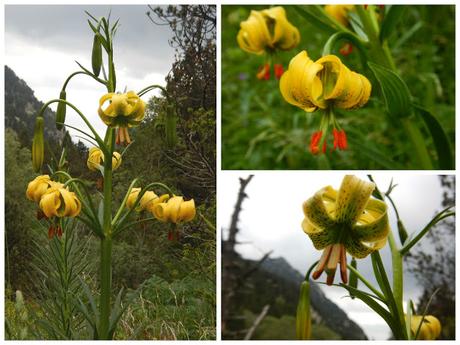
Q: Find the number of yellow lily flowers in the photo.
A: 11